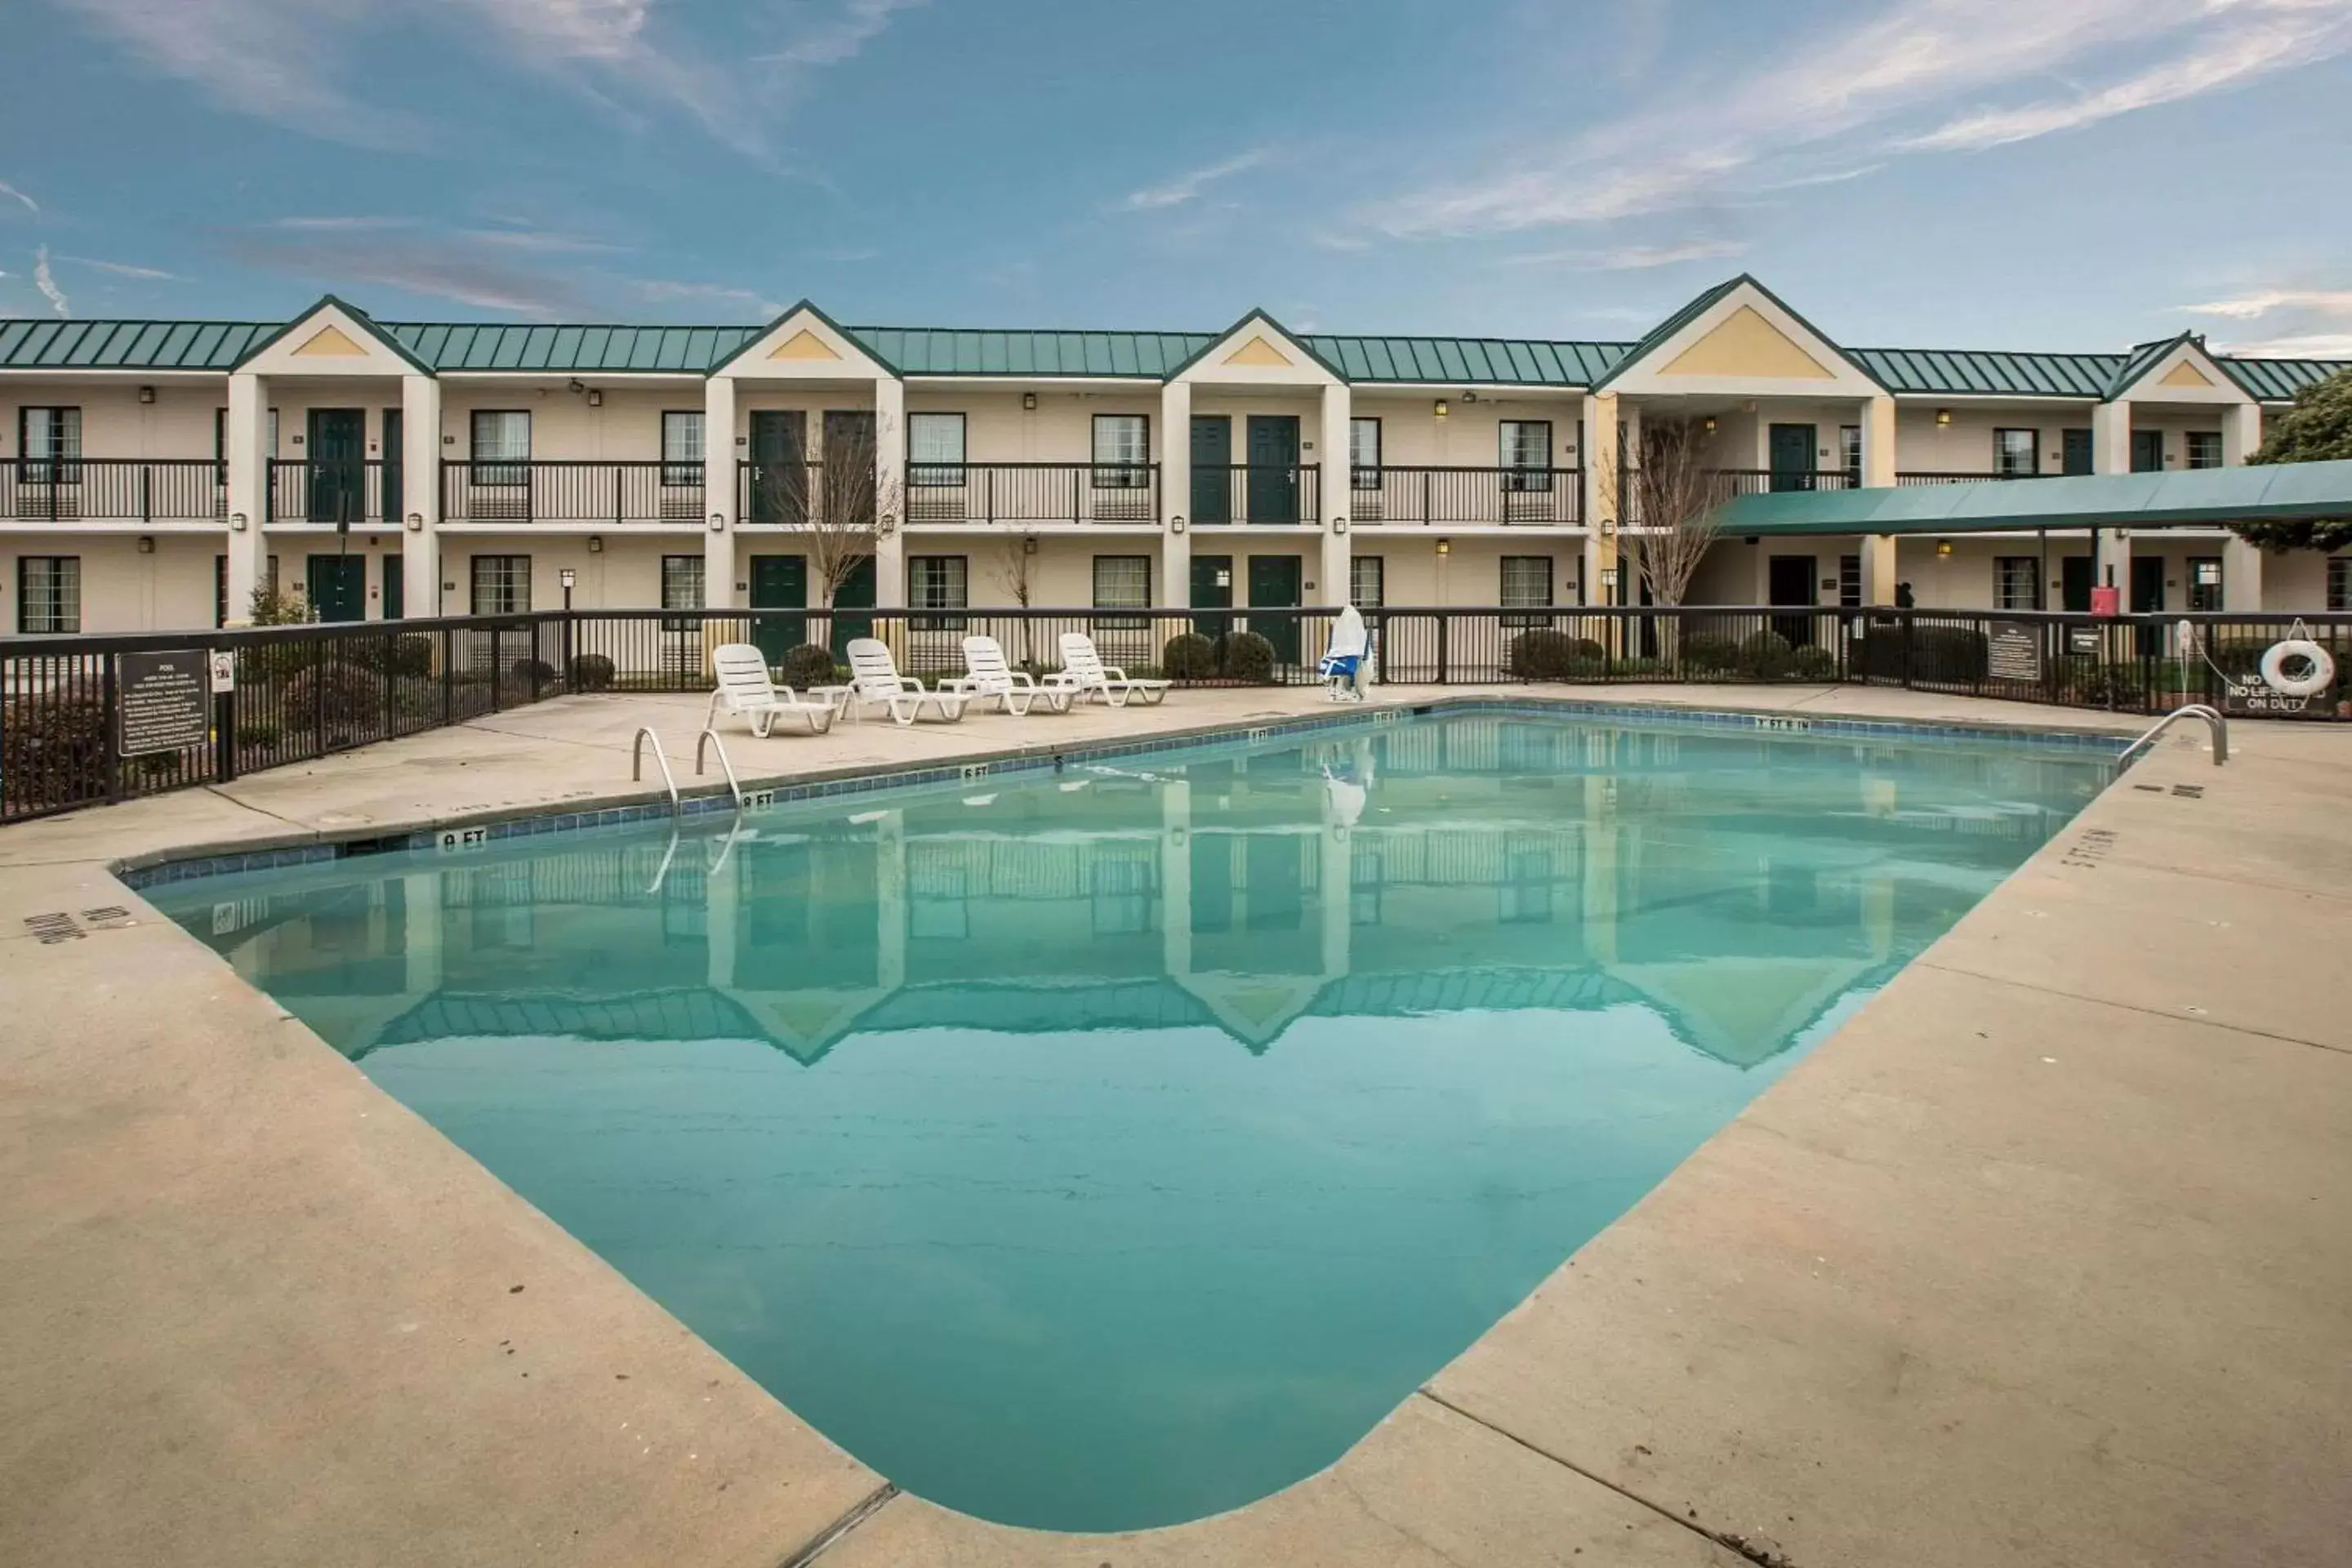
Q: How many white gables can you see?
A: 5